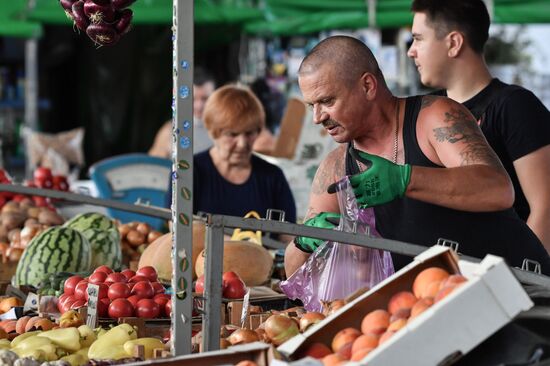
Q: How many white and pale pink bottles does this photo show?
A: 0